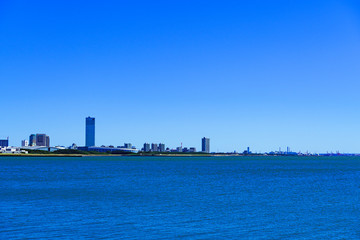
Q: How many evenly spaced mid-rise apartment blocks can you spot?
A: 3